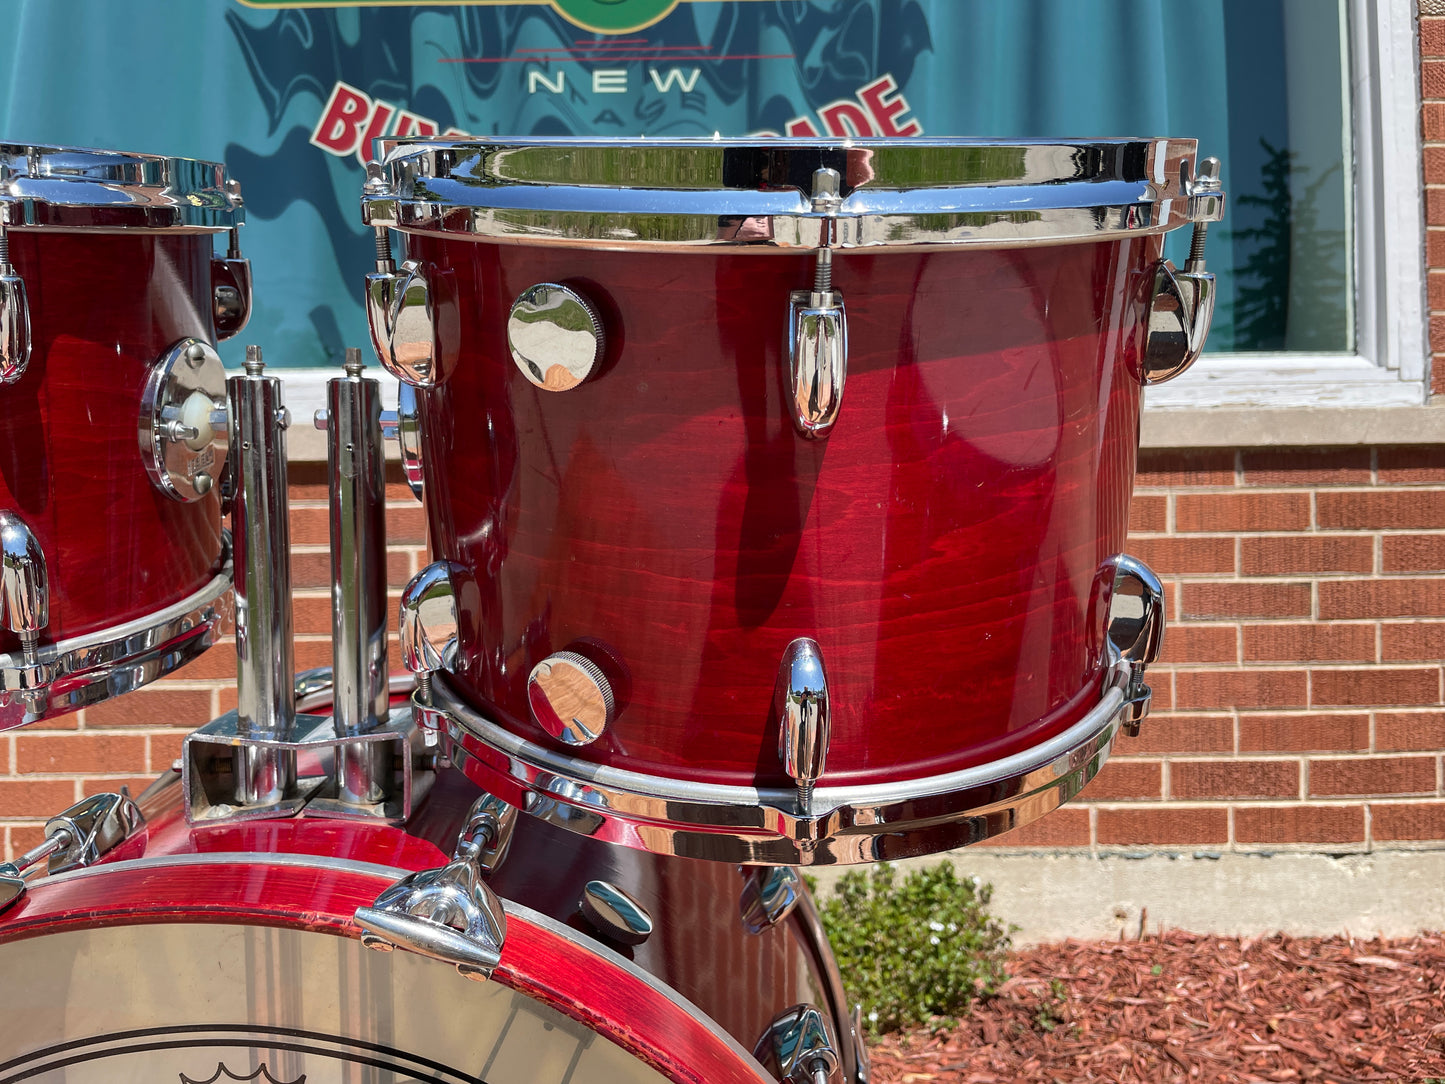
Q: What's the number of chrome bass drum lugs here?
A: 4